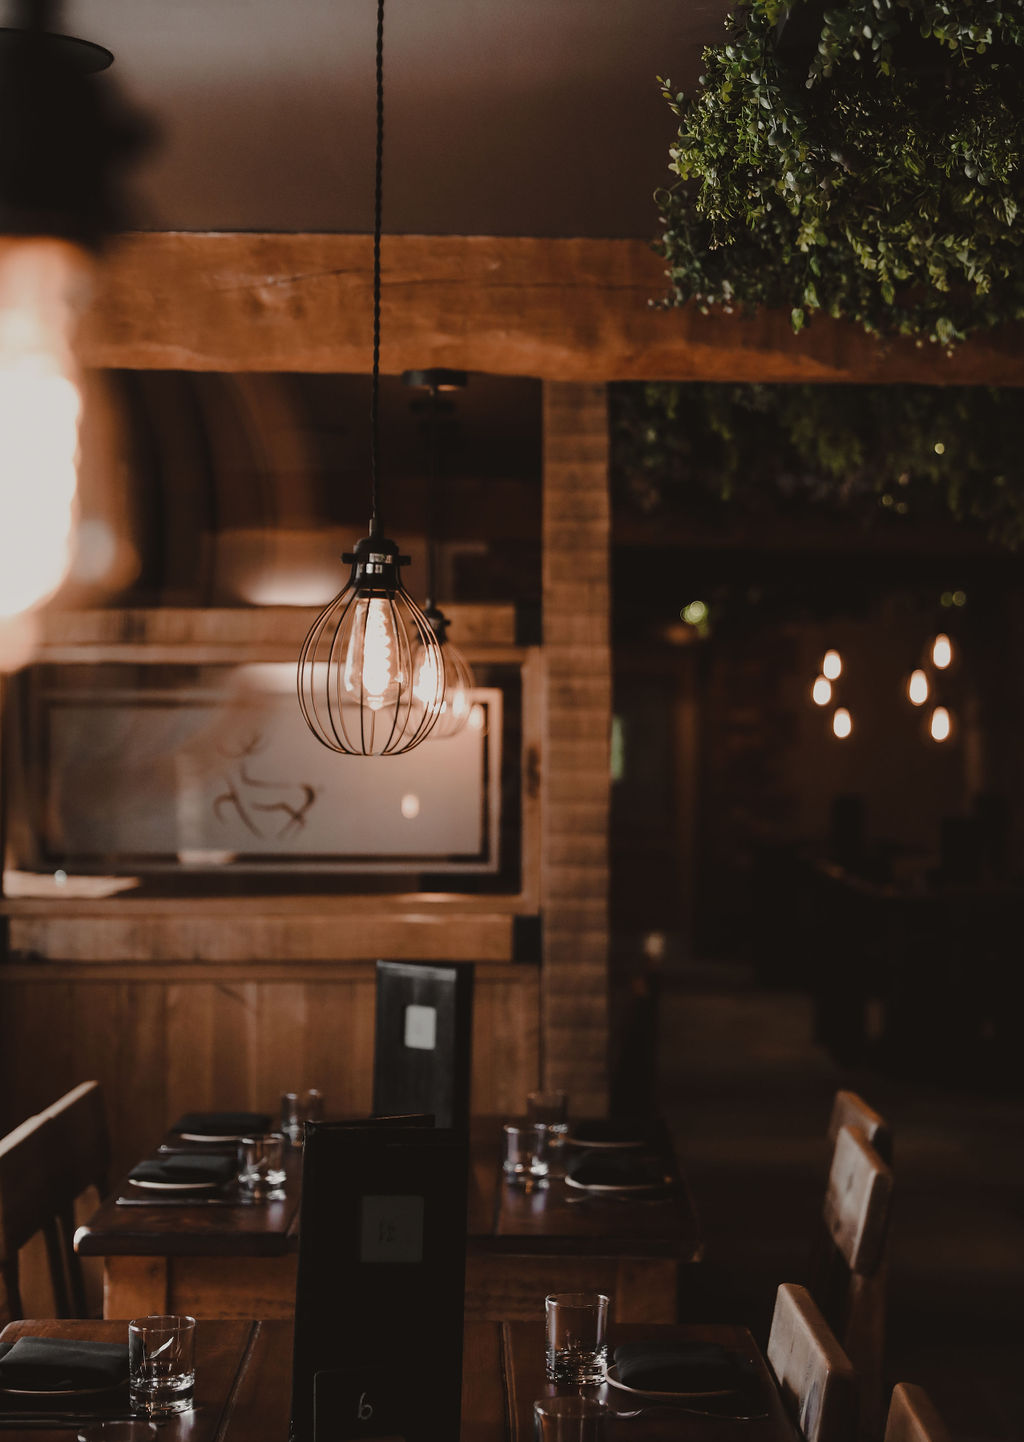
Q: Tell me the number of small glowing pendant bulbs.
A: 6